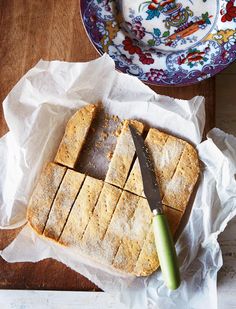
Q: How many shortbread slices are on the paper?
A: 12